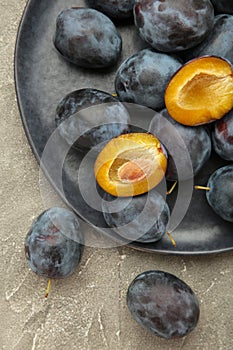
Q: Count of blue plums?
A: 13